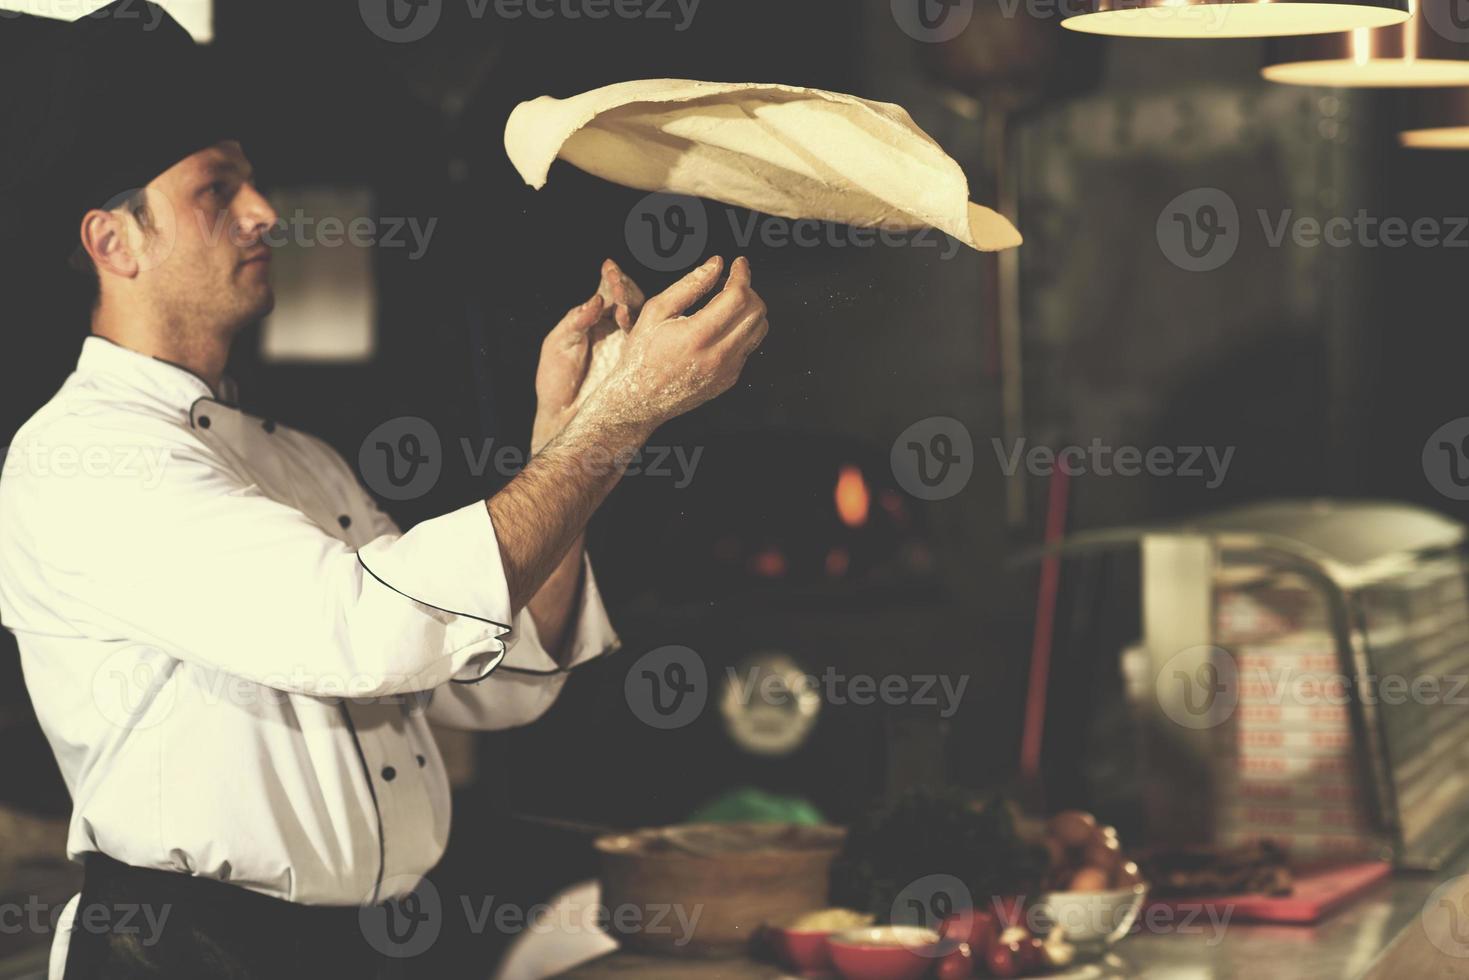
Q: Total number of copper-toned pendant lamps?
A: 3